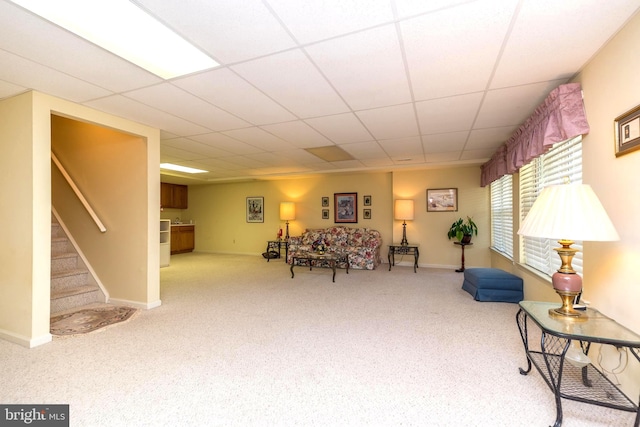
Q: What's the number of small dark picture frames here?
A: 4